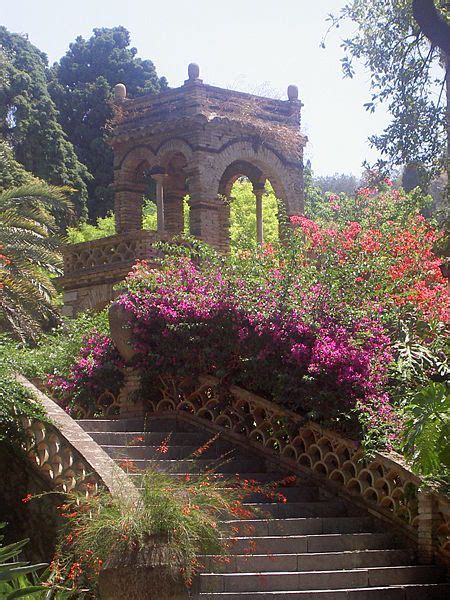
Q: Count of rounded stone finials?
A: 3